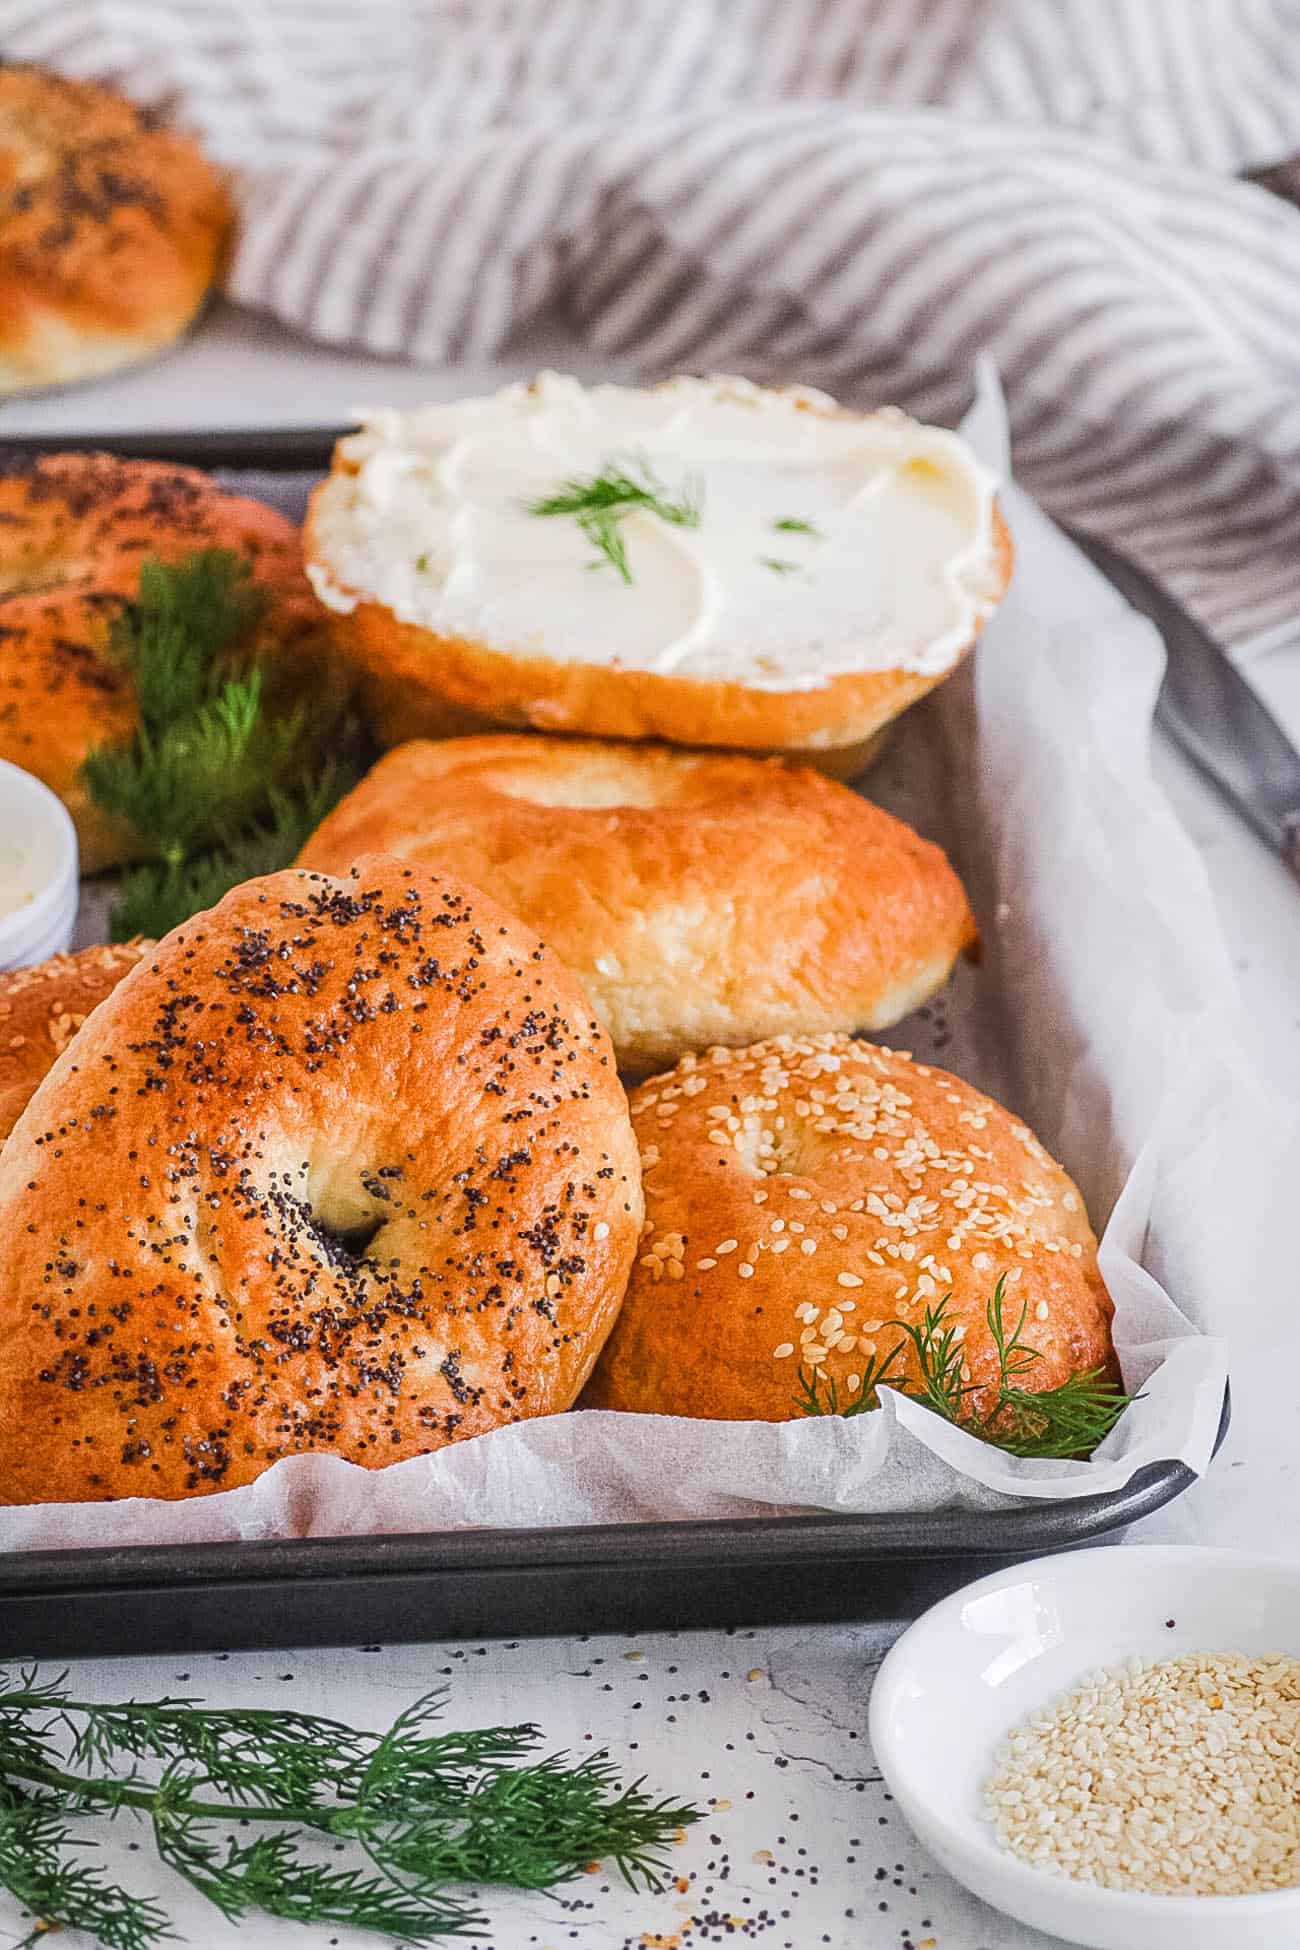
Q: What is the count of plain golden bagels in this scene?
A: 1